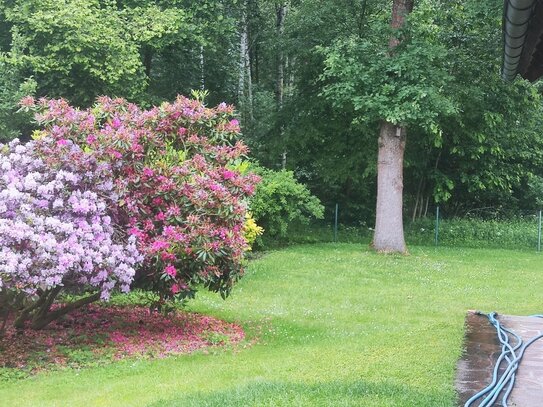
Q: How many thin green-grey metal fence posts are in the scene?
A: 3